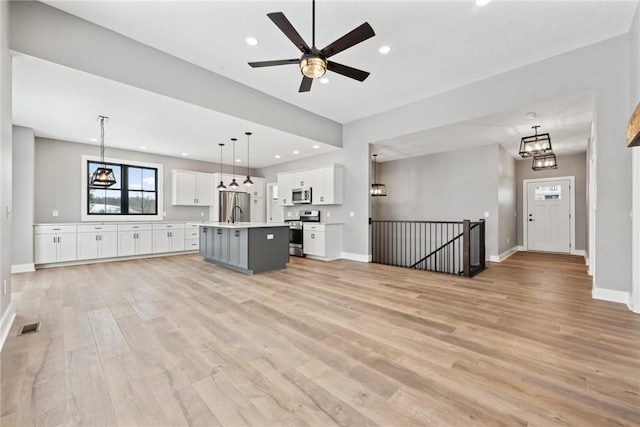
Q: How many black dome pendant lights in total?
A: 3